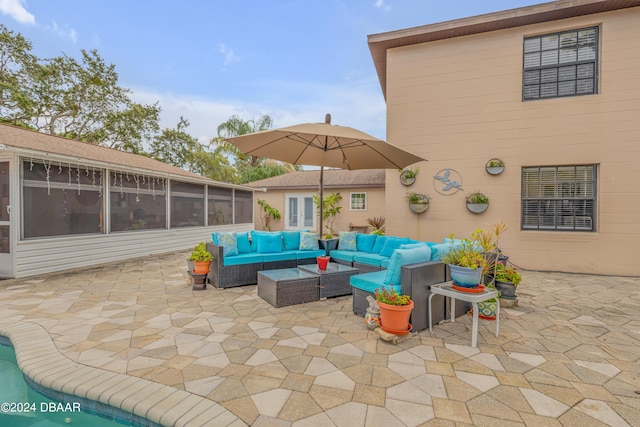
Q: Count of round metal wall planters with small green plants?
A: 4